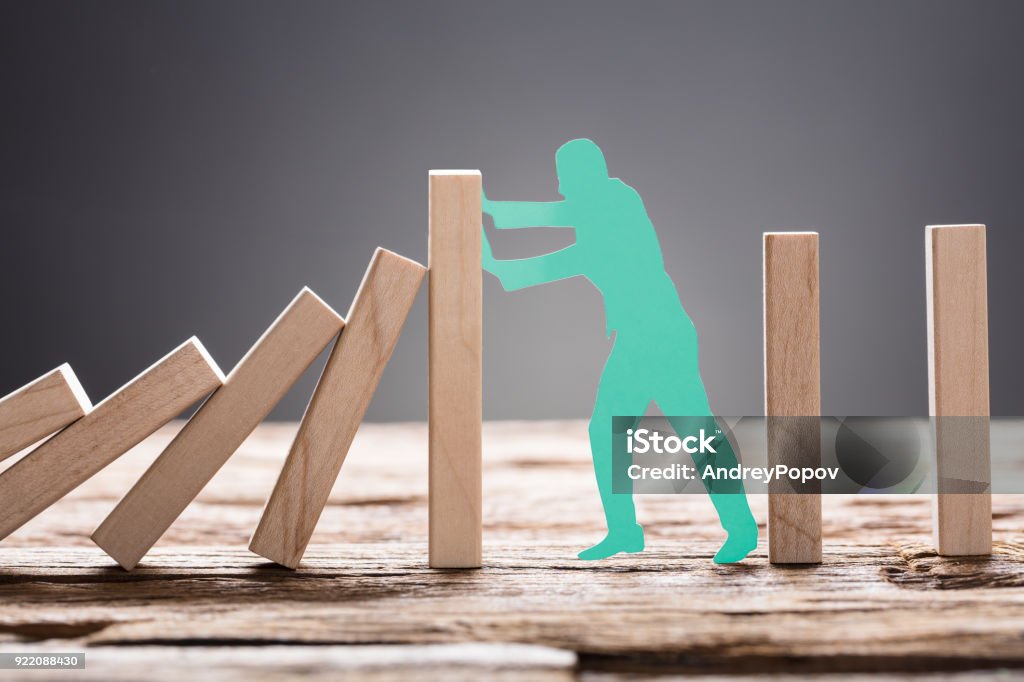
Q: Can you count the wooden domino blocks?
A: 7